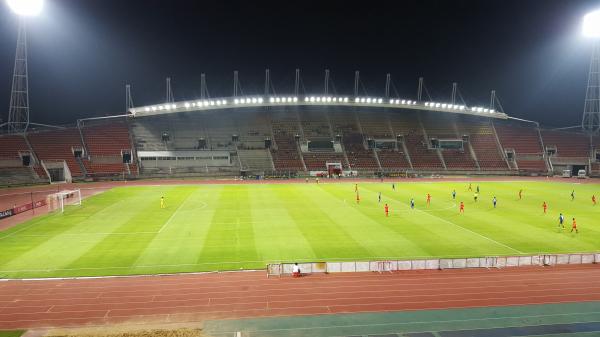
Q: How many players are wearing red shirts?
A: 10